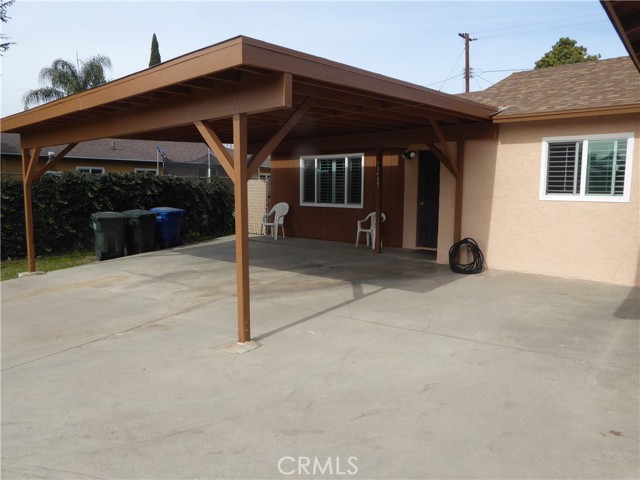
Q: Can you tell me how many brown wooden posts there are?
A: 4